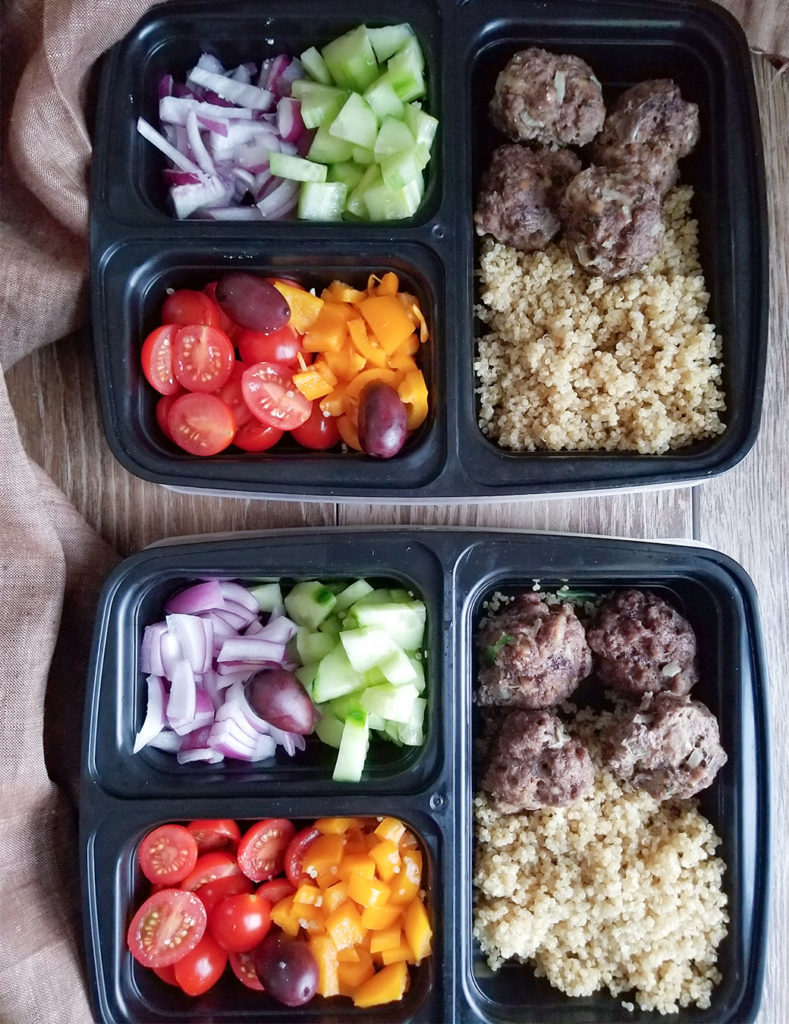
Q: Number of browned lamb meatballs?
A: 8